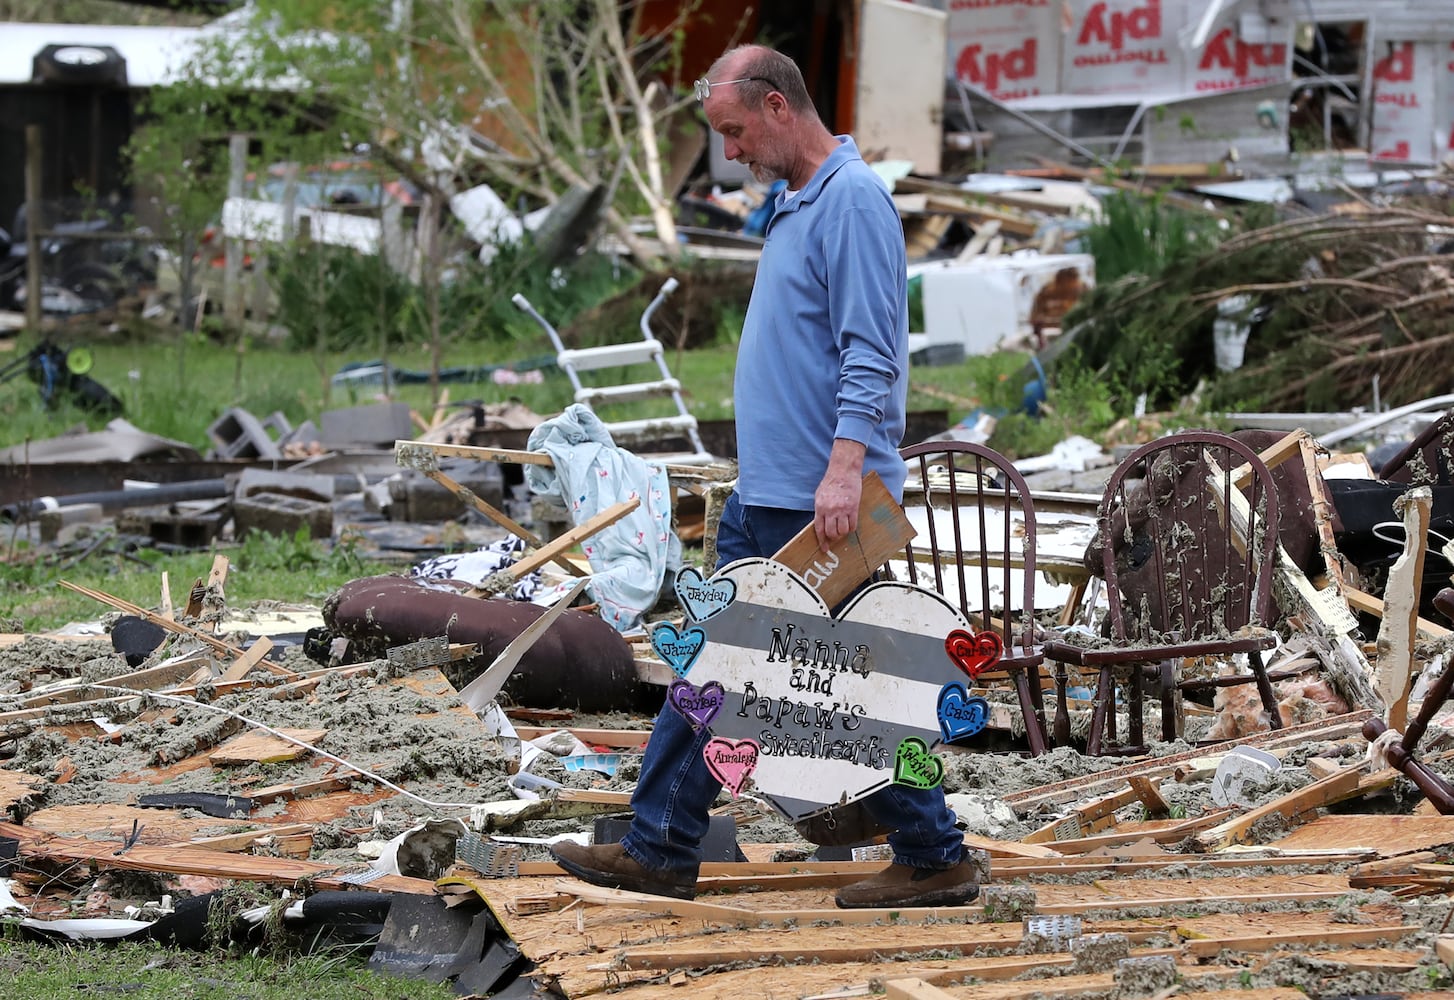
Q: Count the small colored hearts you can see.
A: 7